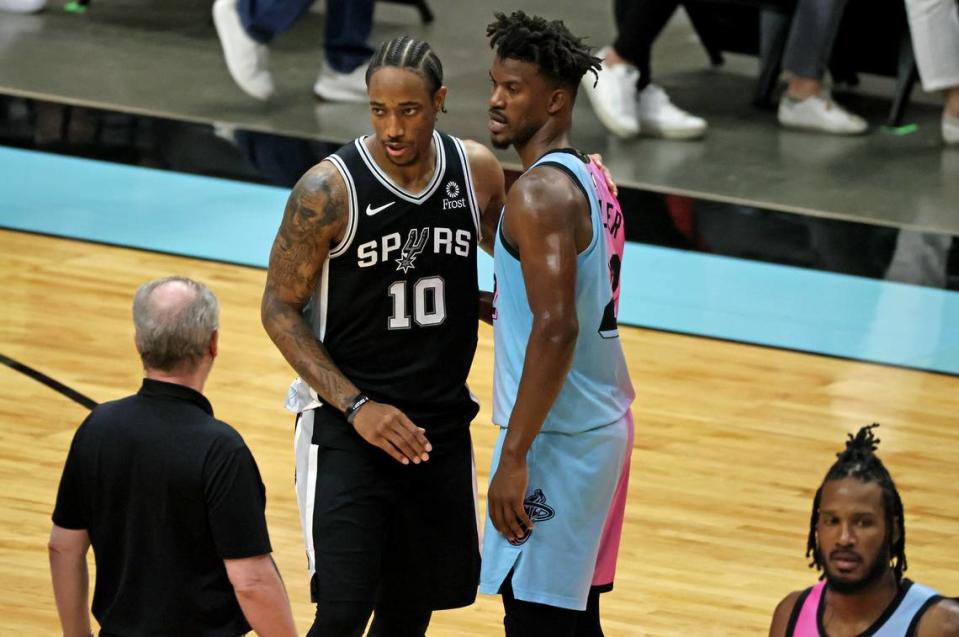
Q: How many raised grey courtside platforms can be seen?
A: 1